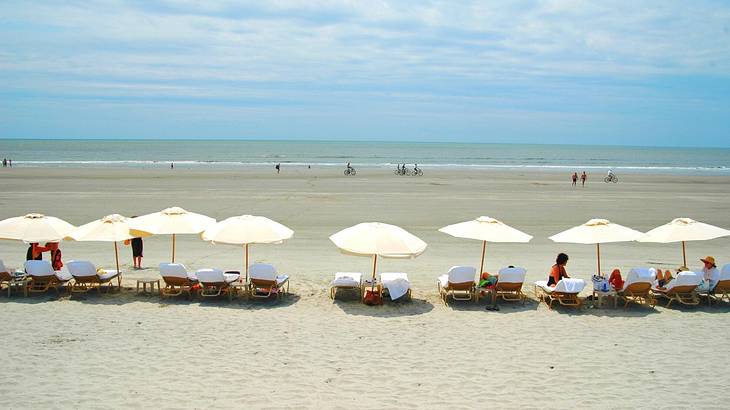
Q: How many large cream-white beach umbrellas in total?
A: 8